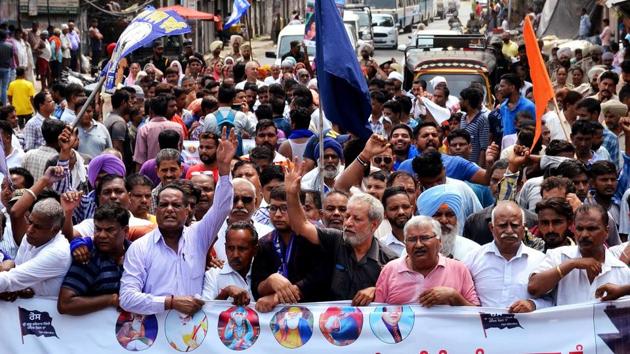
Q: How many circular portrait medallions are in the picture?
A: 6